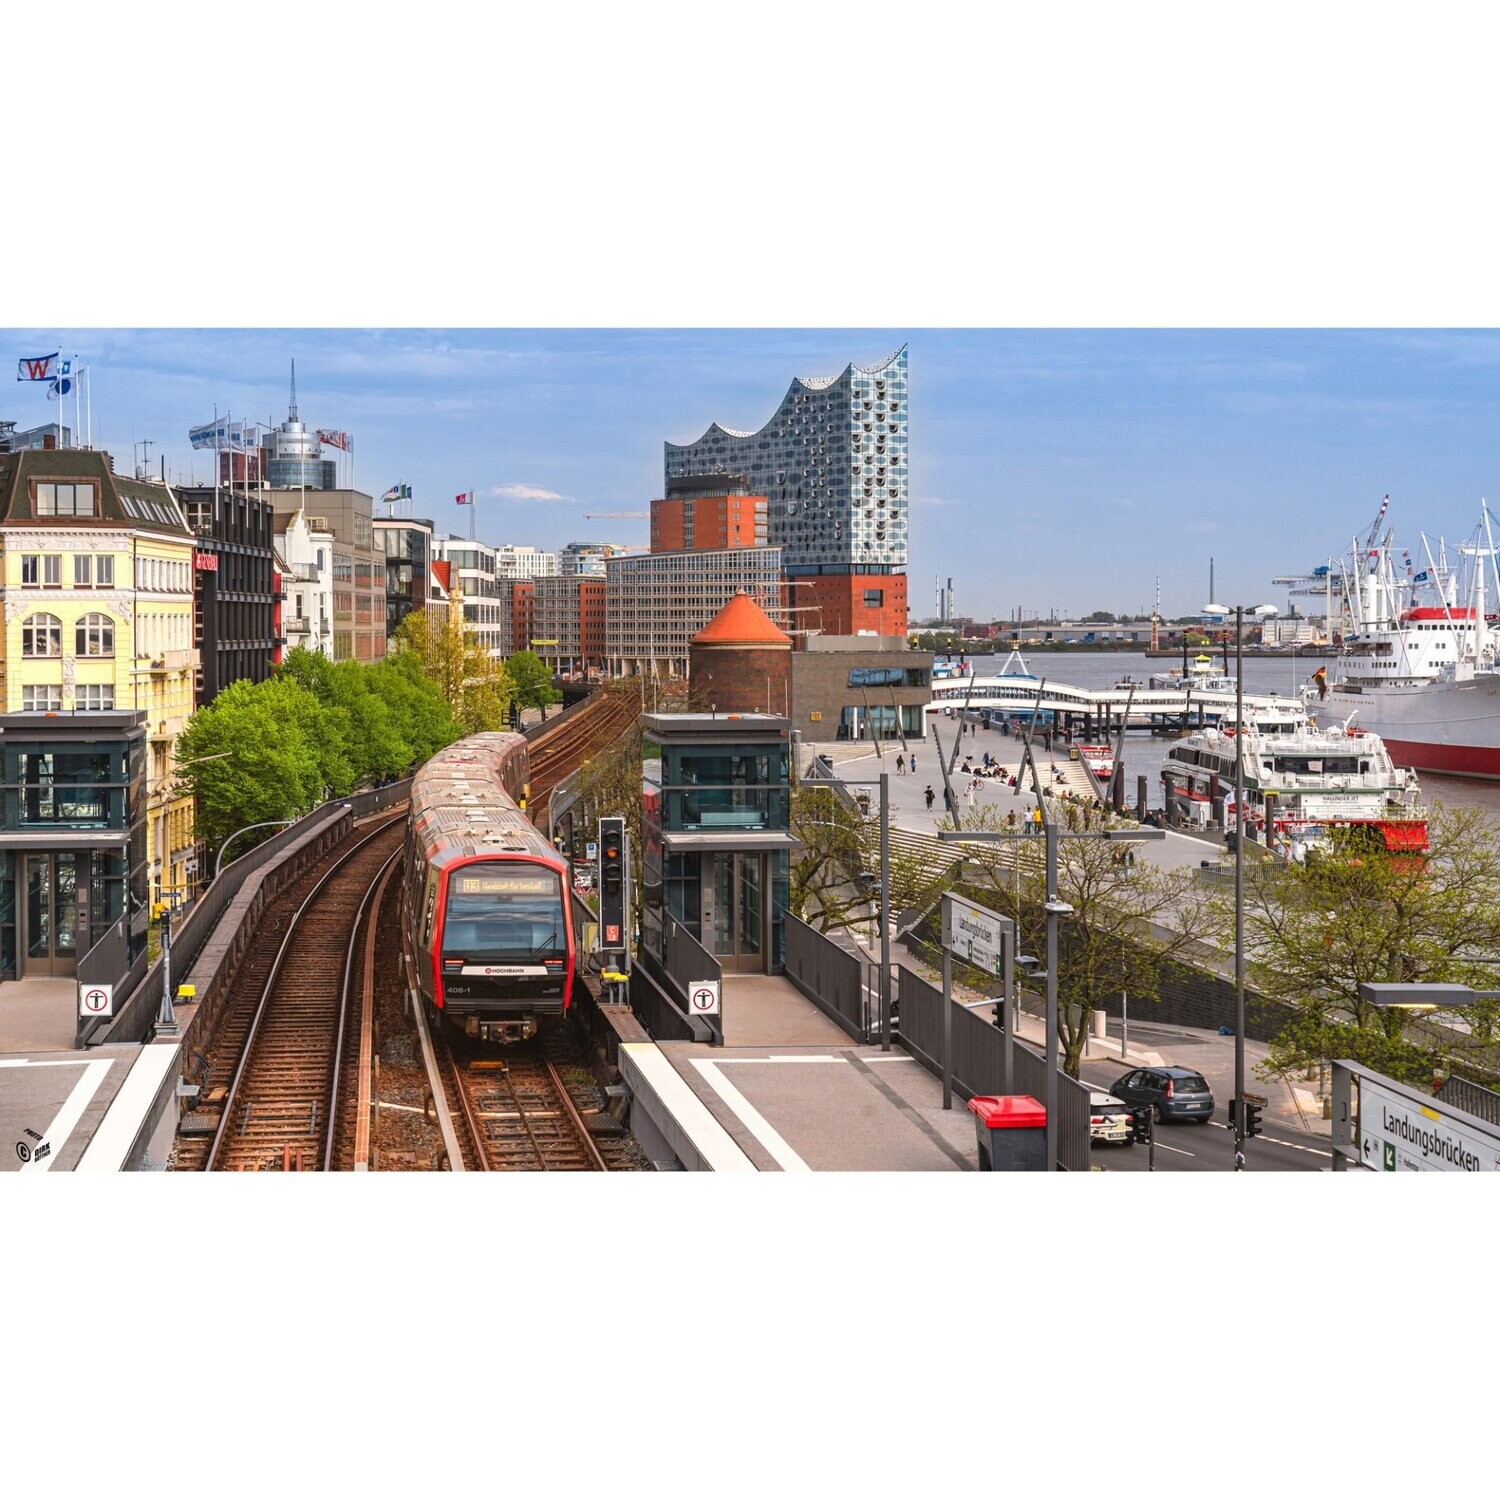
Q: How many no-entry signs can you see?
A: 2